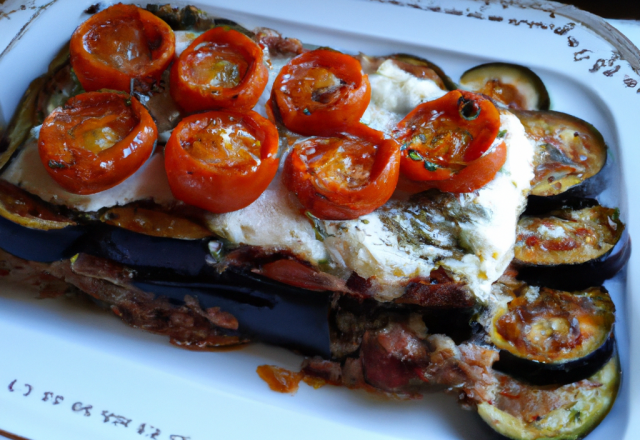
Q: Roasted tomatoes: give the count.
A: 7